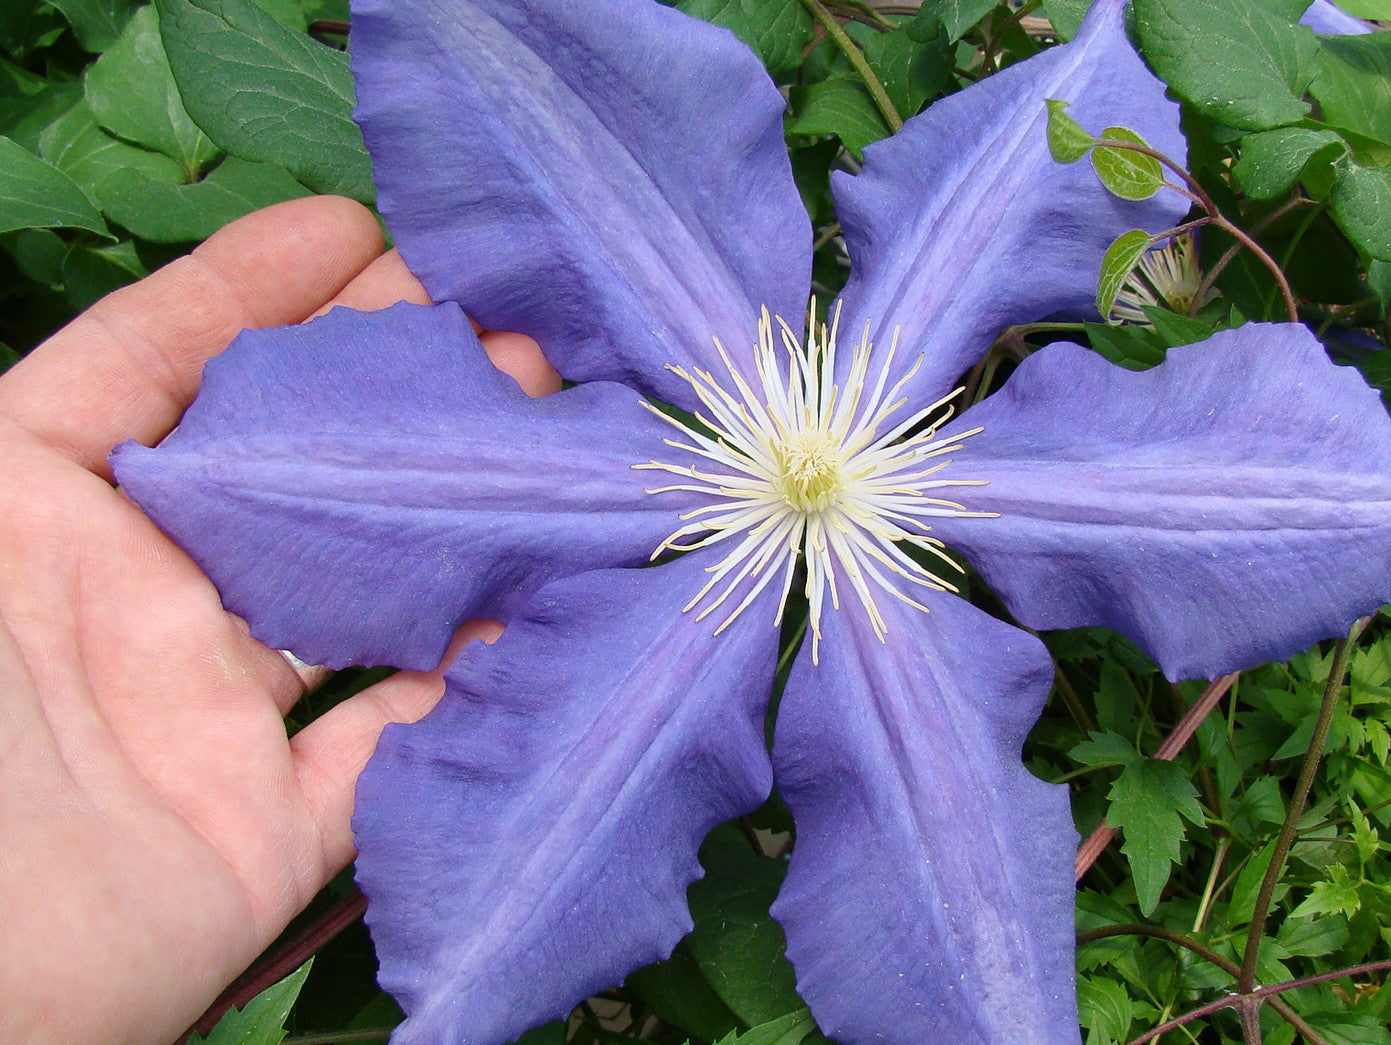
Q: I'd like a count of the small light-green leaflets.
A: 3